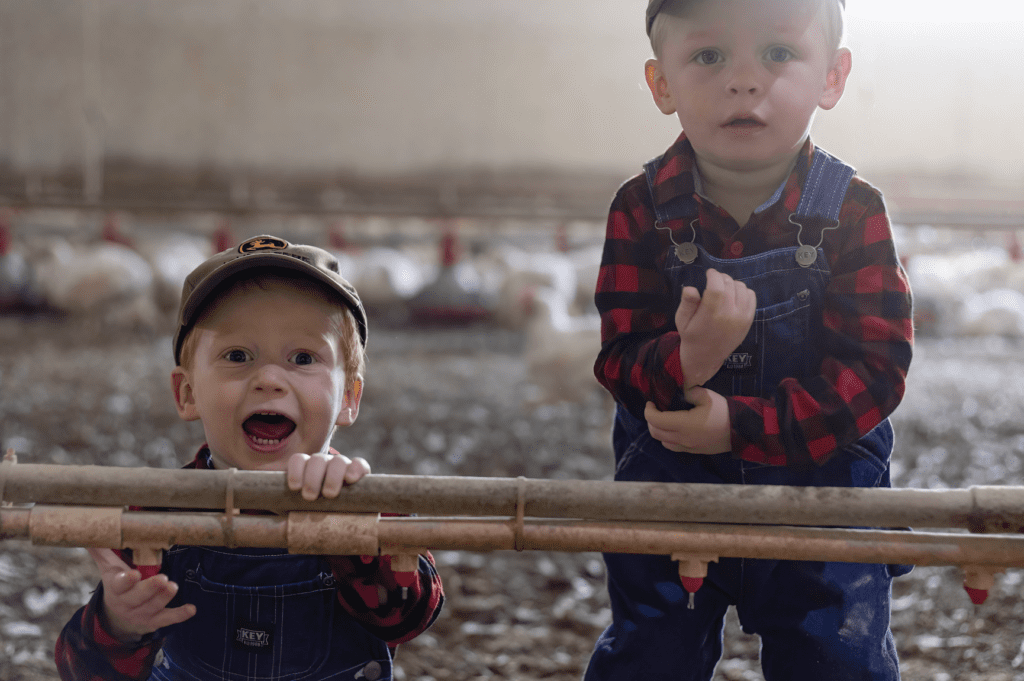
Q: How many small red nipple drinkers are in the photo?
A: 4